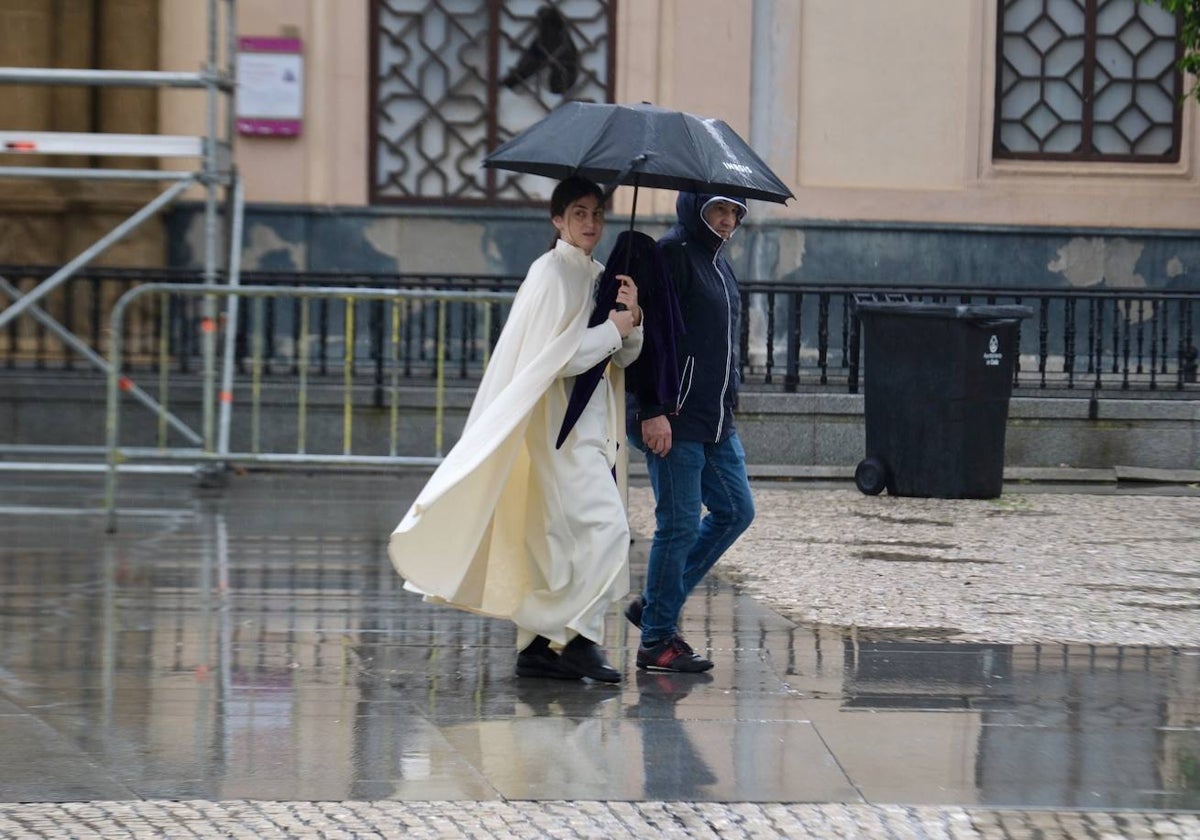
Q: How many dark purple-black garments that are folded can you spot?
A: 1